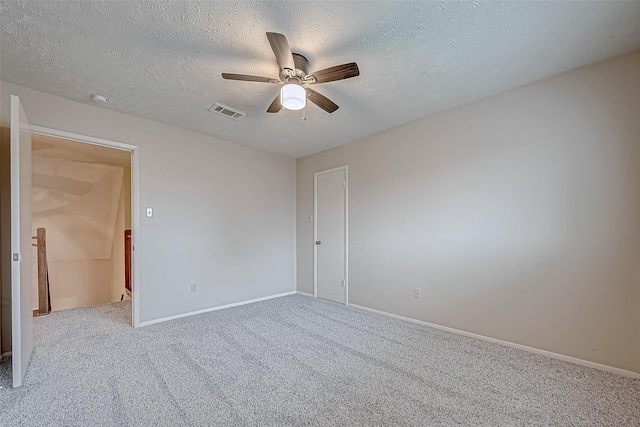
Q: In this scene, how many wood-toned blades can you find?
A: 5